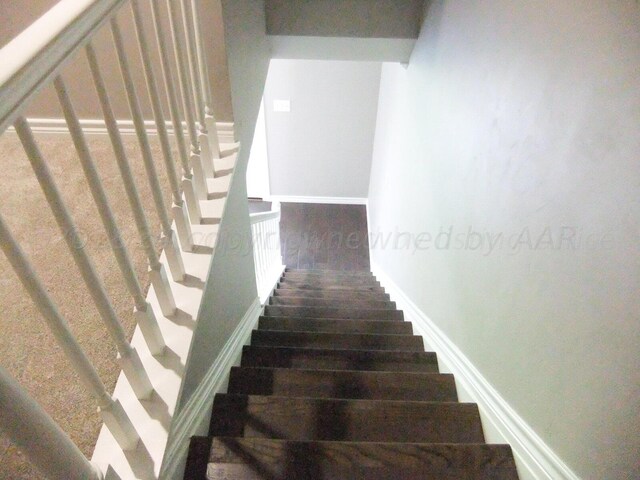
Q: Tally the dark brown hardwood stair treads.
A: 13